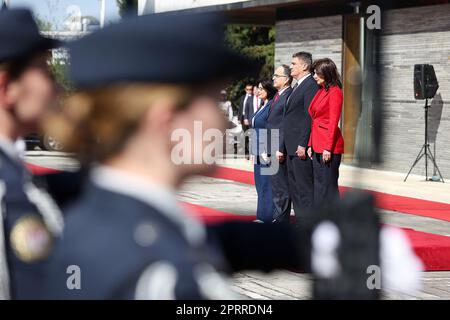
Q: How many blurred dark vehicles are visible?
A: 1